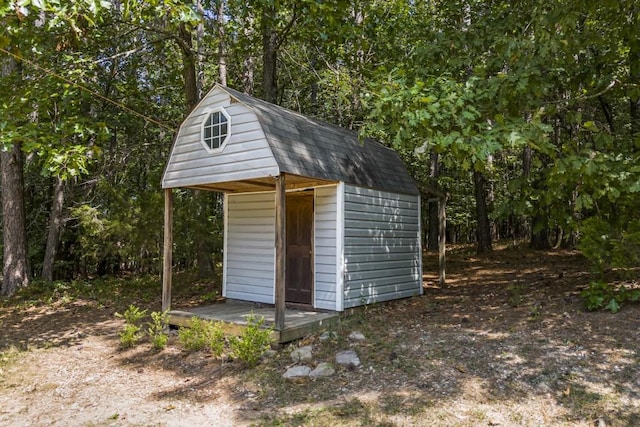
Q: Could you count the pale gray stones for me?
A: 6